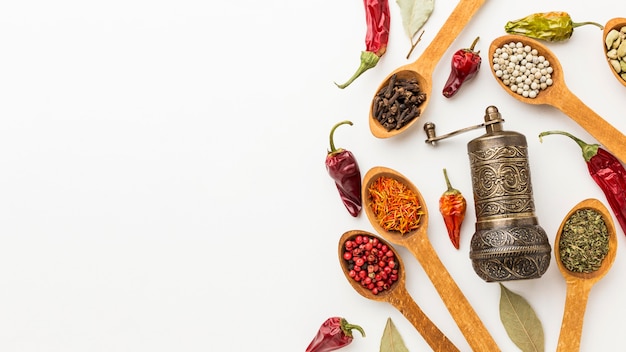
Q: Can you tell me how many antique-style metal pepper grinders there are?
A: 1